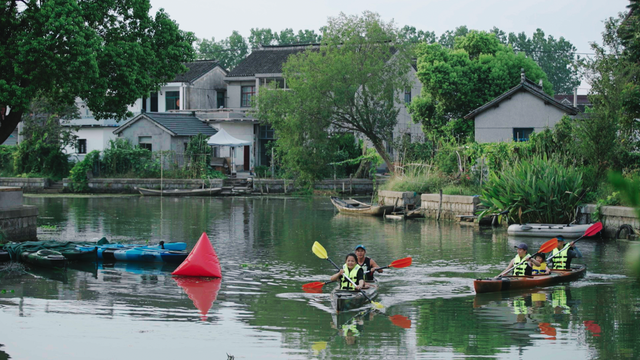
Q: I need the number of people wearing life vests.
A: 4